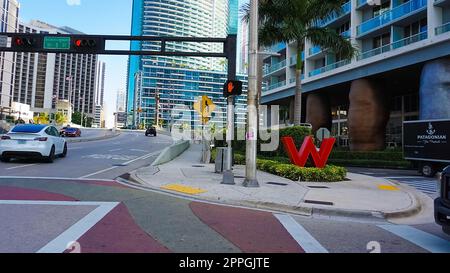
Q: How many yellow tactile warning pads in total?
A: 2